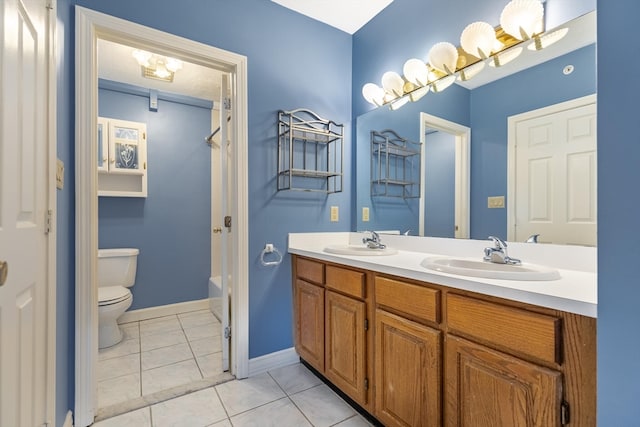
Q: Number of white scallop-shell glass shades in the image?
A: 6